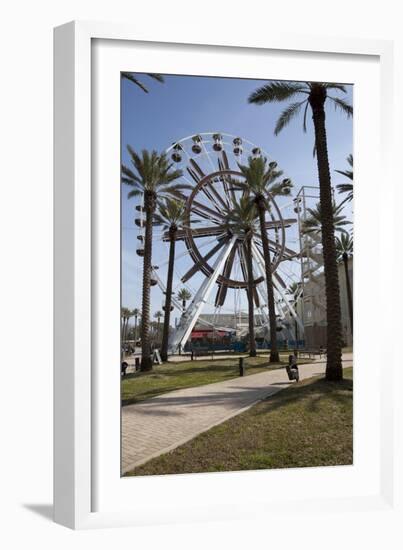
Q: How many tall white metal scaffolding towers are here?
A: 1